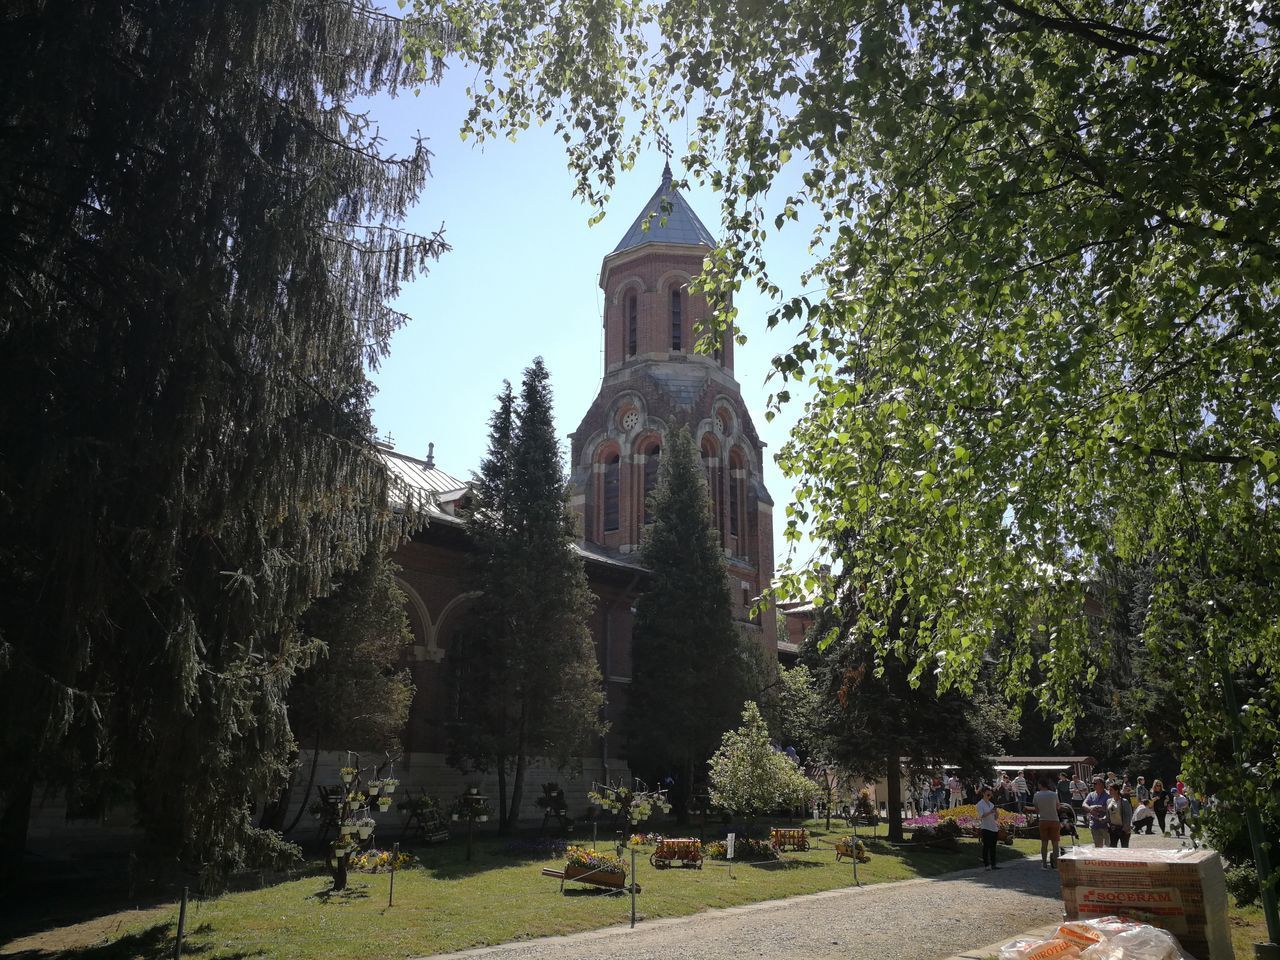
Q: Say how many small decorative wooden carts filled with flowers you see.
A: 4